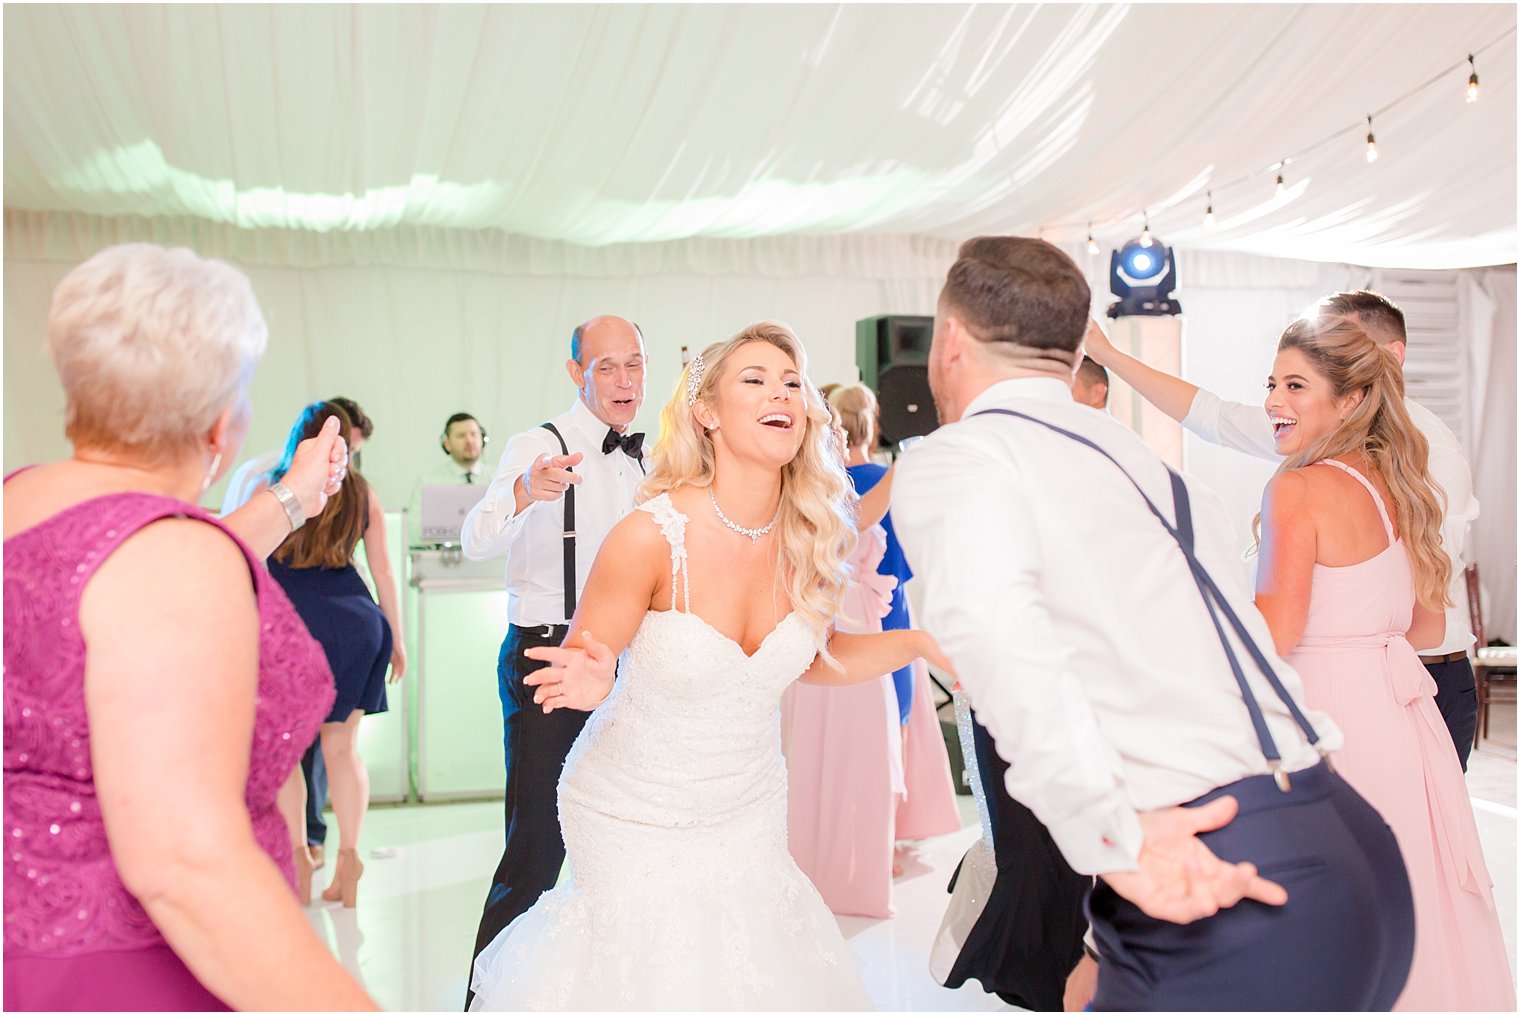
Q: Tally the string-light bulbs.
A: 6